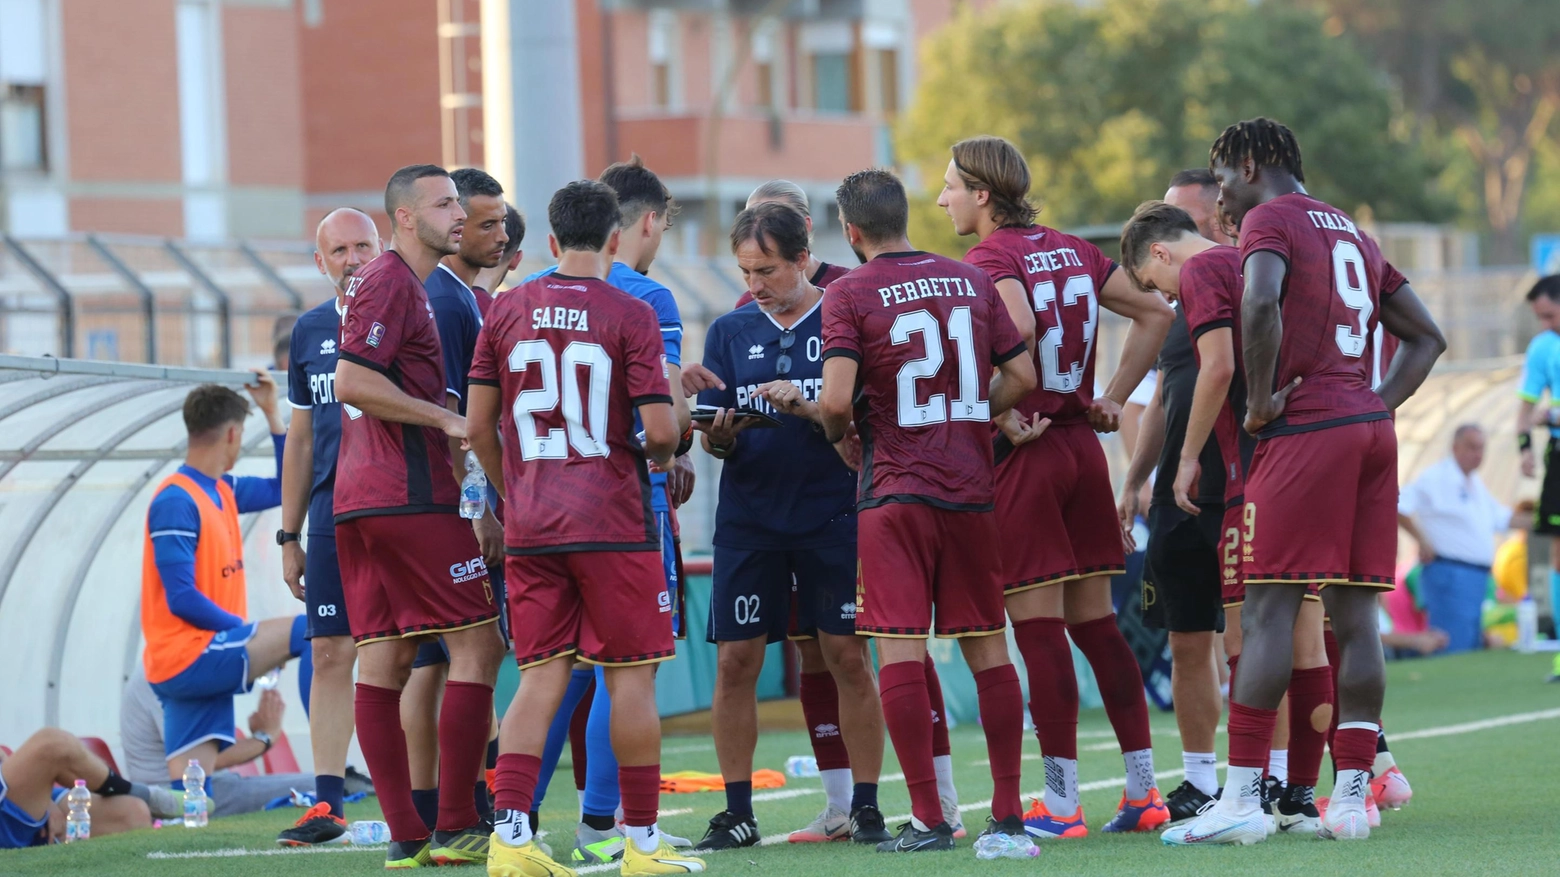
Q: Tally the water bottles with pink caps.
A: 3